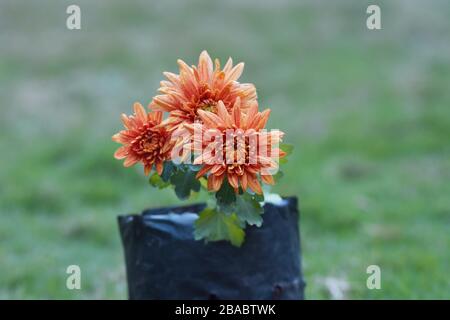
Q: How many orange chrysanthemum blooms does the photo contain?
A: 3